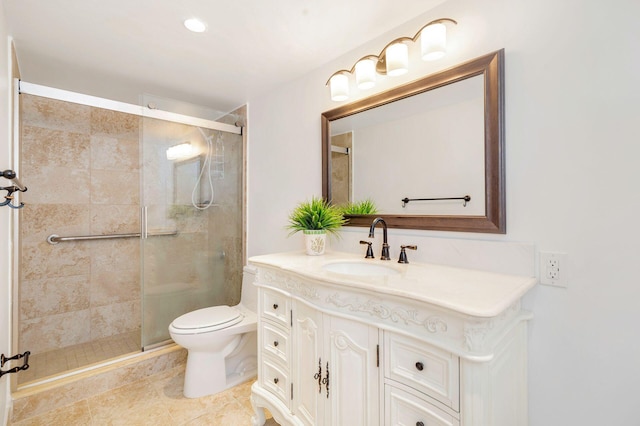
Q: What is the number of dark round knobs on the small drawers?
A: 5